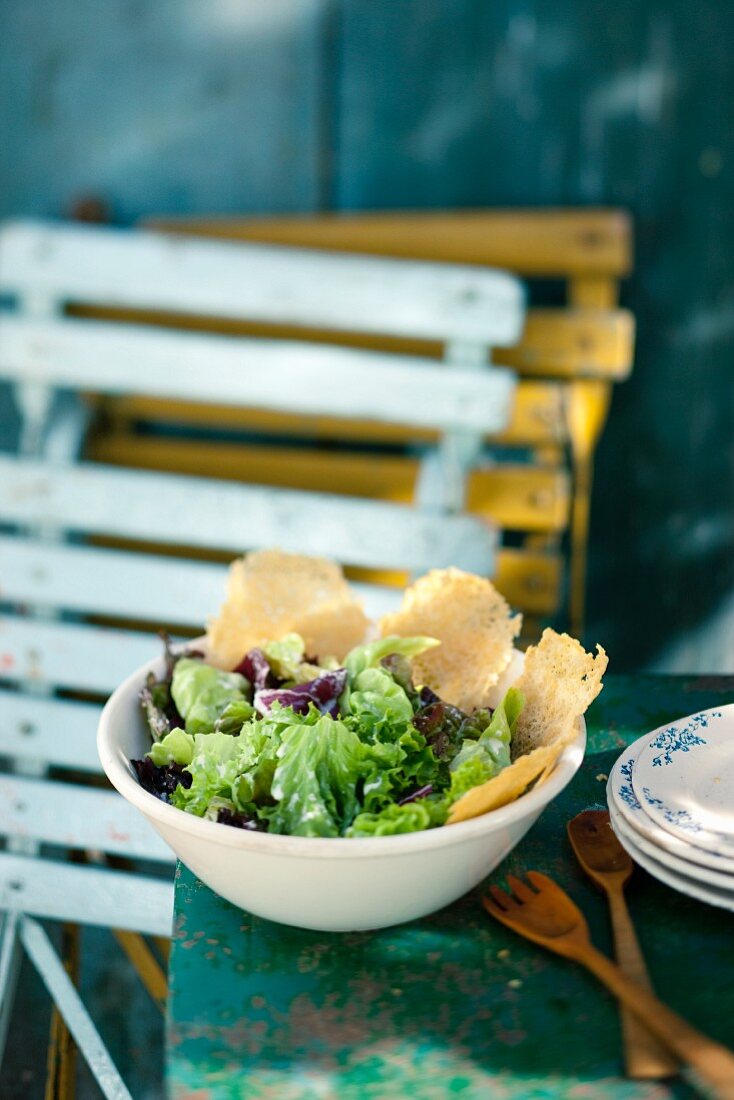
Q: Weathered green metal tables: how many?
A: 1